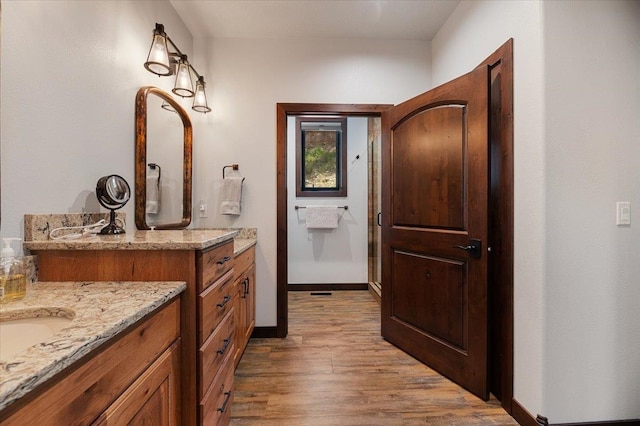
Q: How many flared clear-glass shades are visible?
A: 3